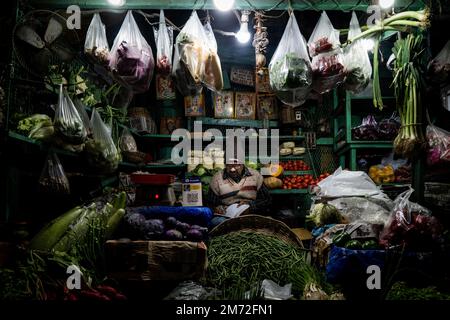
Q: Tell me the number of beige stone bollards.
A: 0